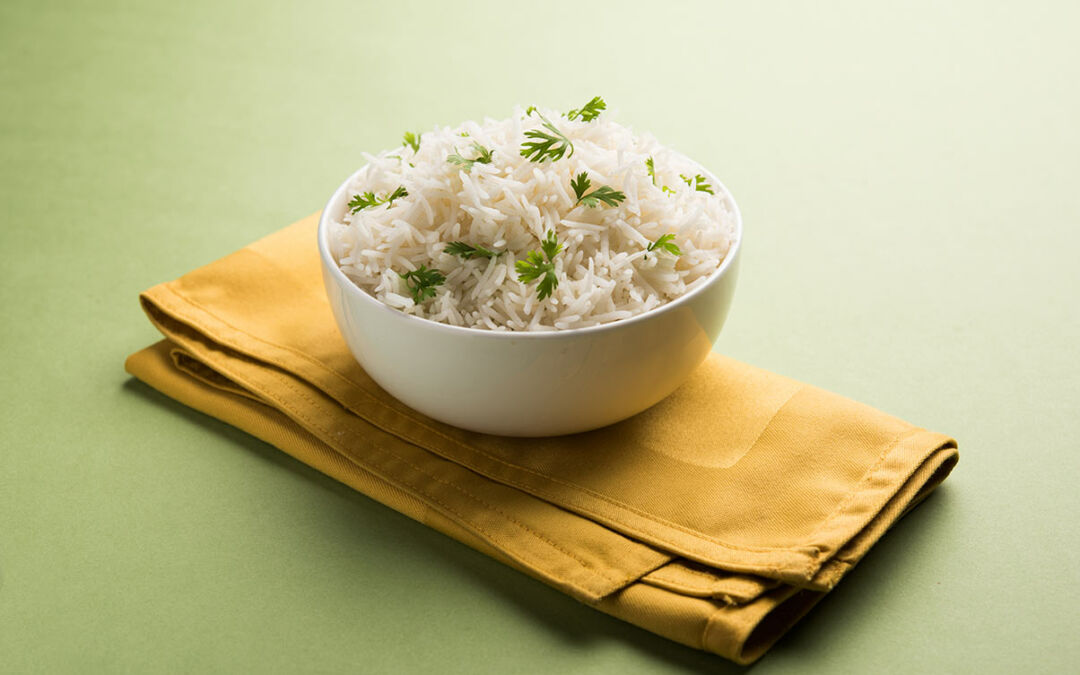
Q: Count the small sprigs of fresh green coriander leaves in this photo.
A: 12